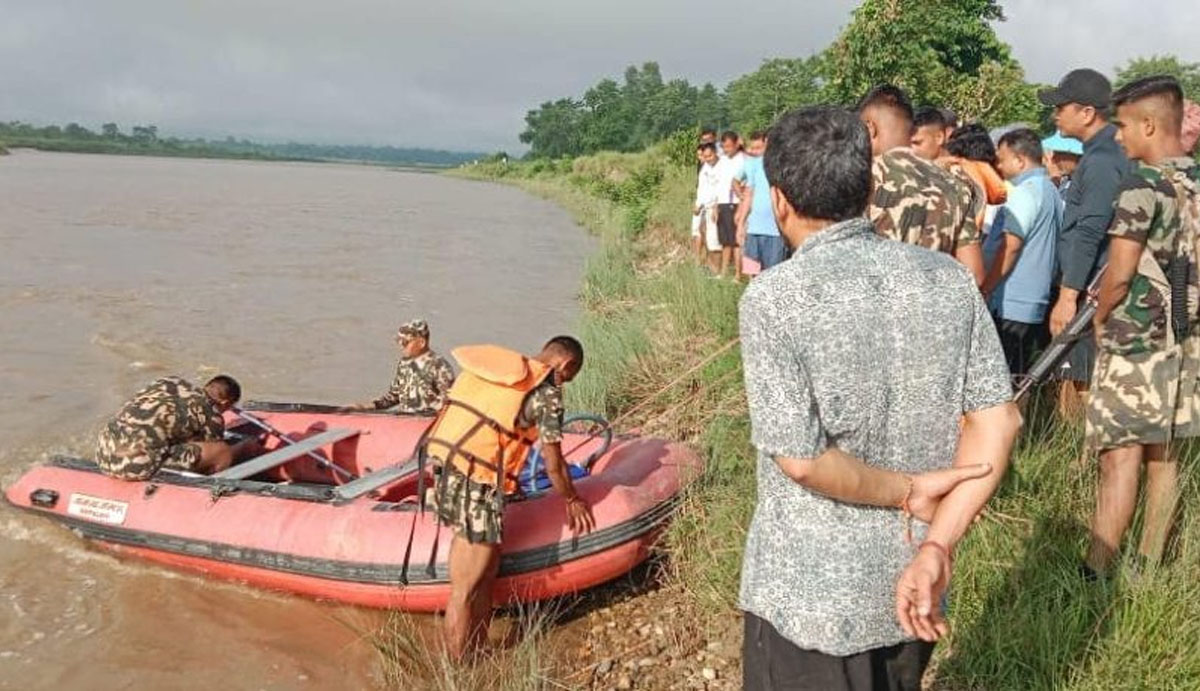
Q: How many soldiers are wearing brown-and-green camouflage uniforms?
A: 5